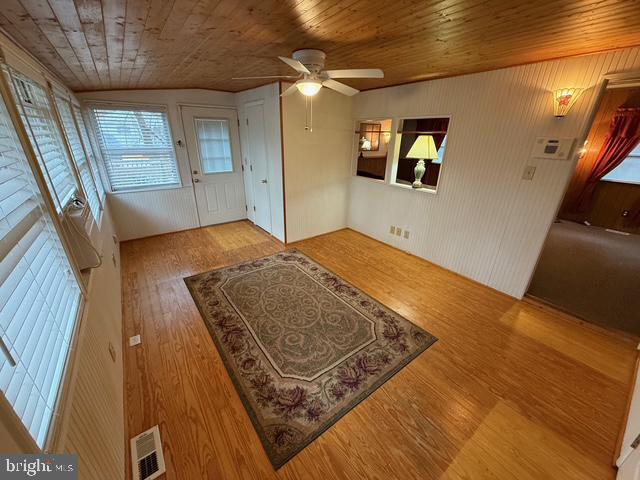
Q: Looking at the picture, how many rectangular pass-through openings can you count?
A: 2